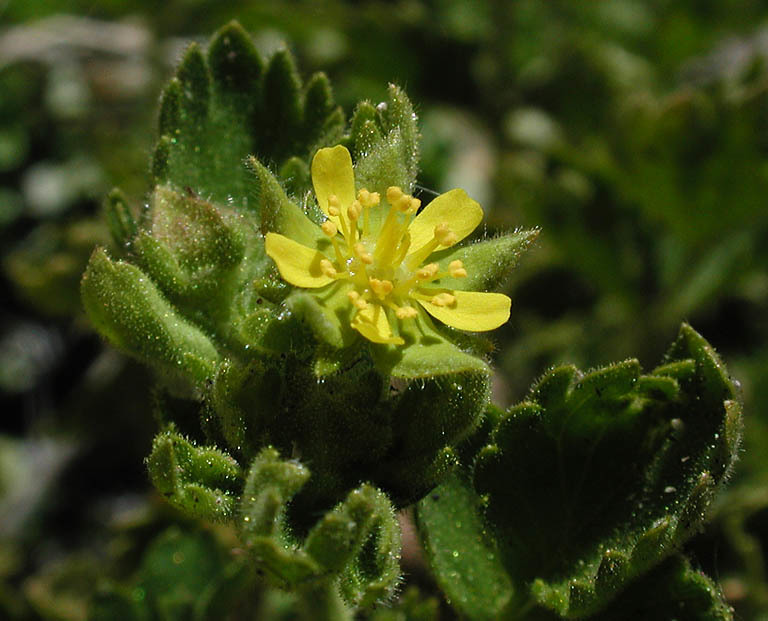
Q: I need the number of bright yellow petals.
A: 5